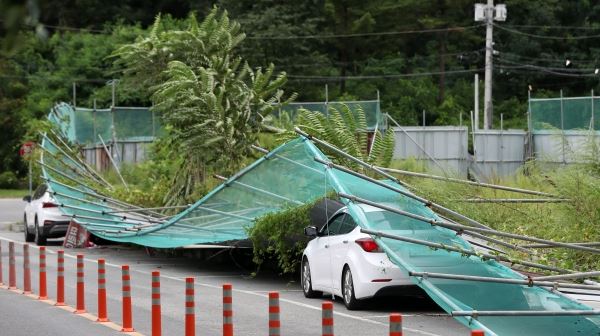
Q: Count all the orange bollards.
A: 15